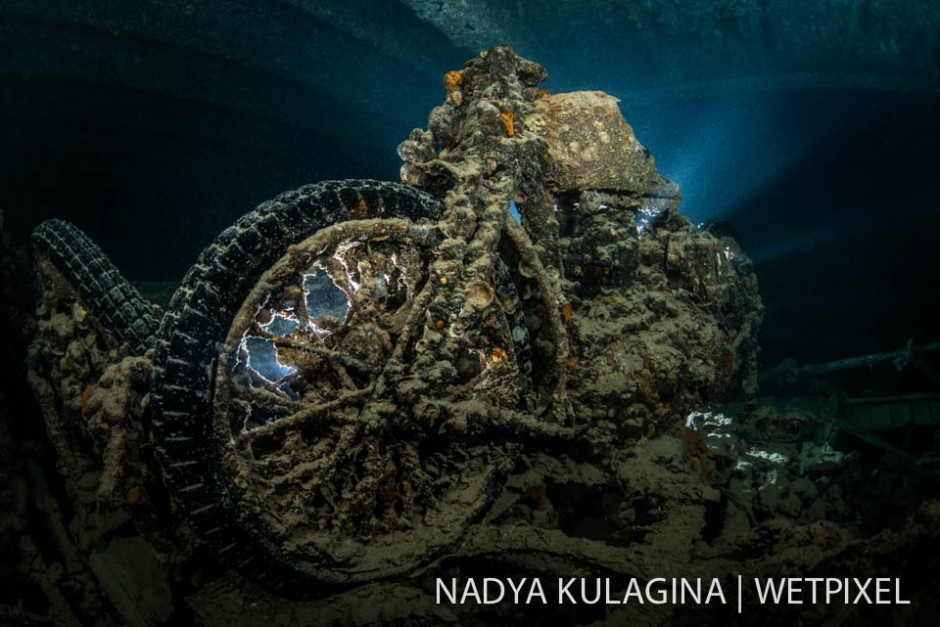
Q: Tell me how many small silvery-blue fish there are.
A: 0